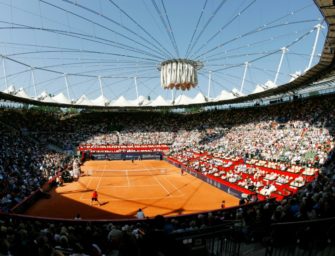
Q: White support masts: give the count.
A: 10